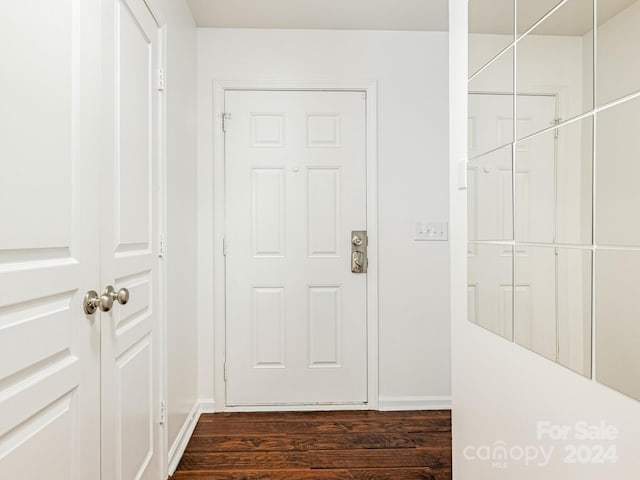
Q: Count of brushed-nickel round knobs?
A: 2